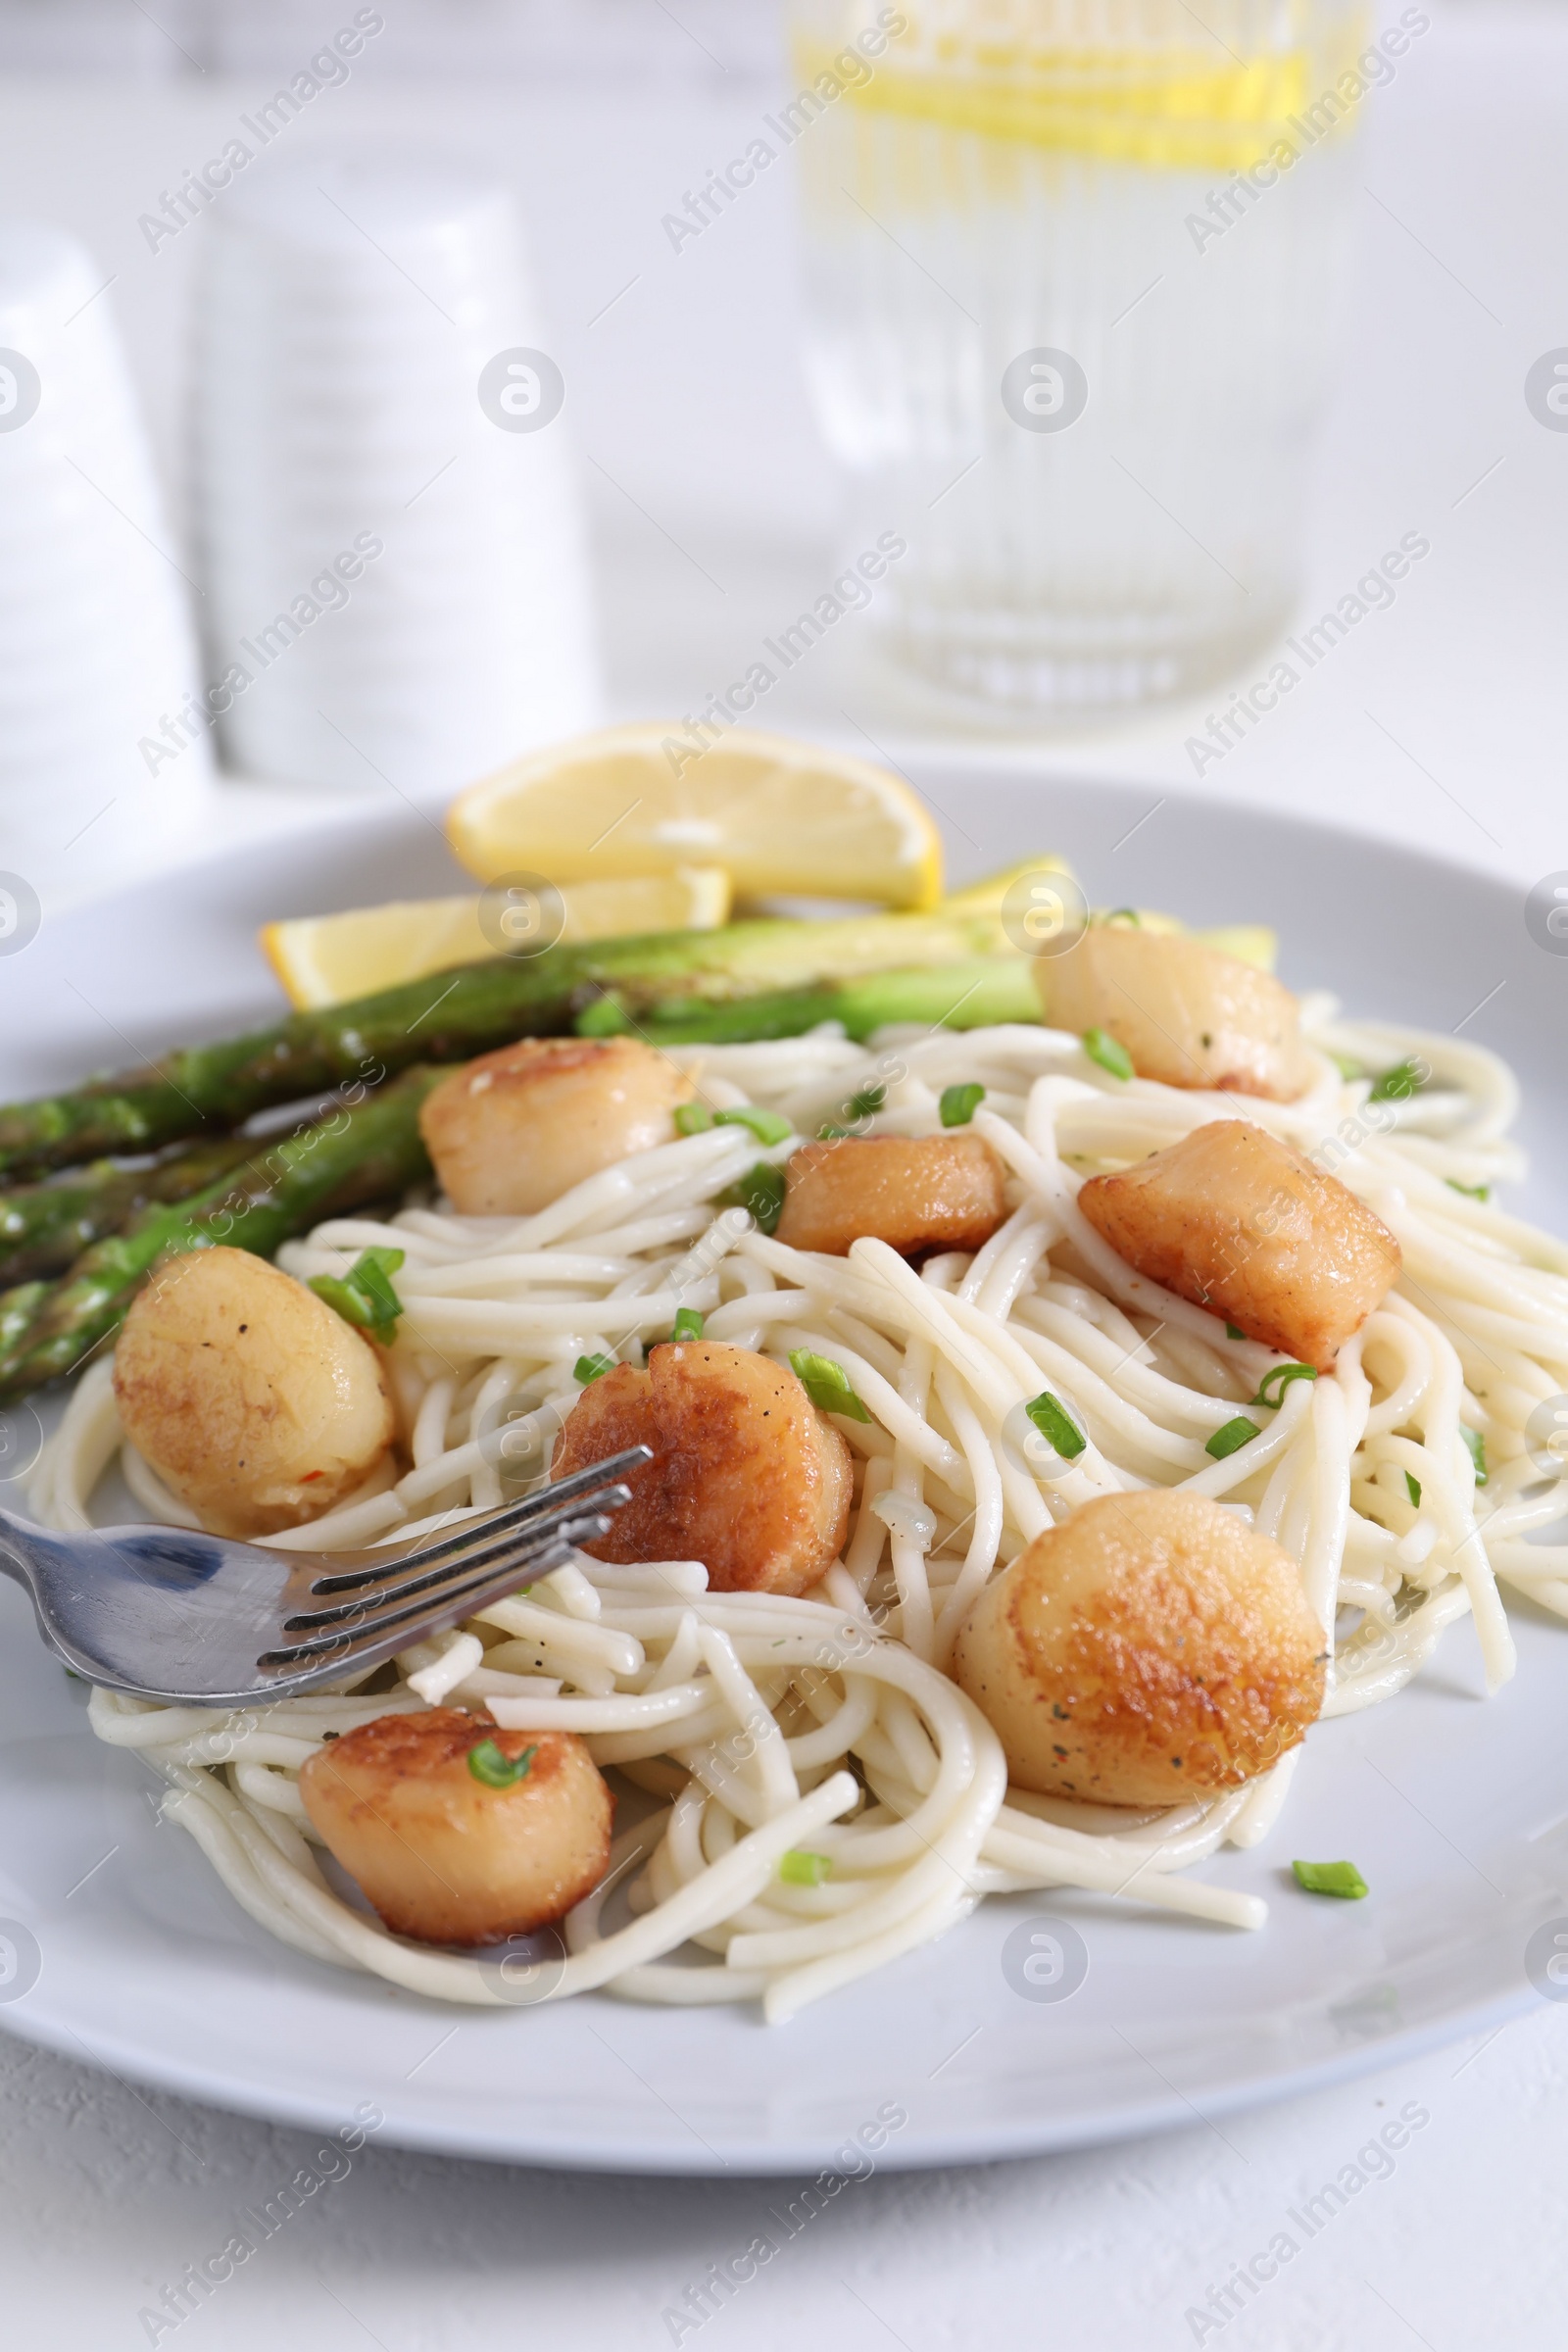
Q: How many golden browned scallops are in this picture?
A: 8